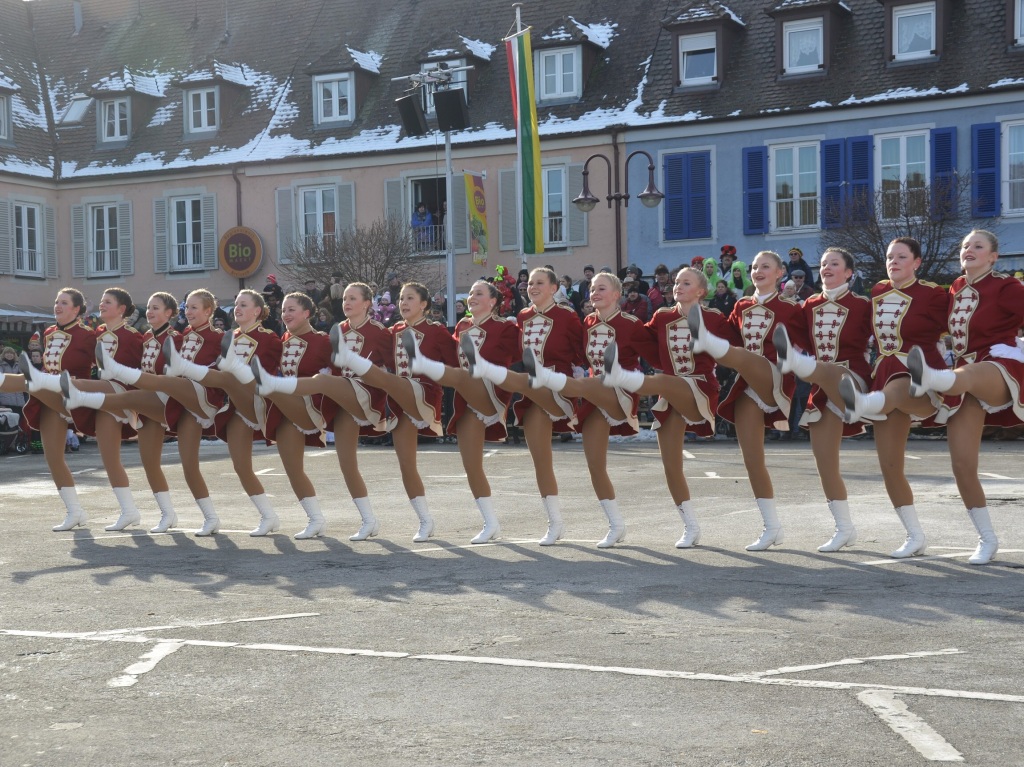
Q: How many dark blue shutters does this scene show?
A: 7